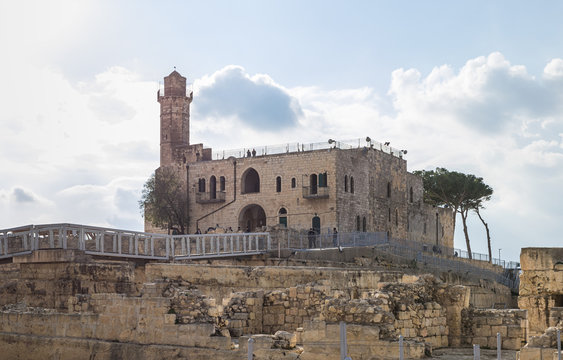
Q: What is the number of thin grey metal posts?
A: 6